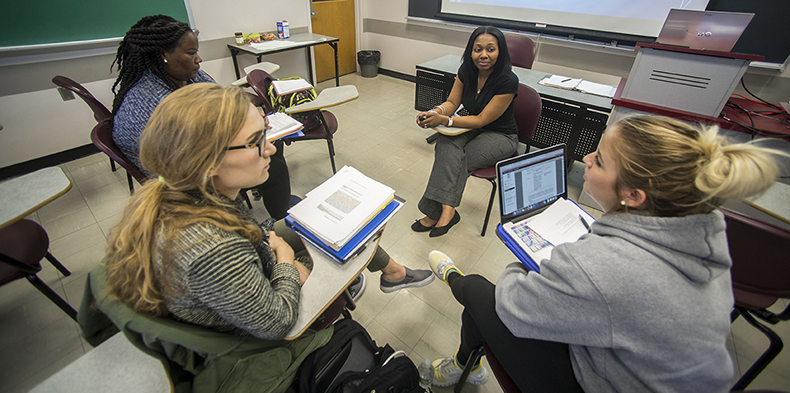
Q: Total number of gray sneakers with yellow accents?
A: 2